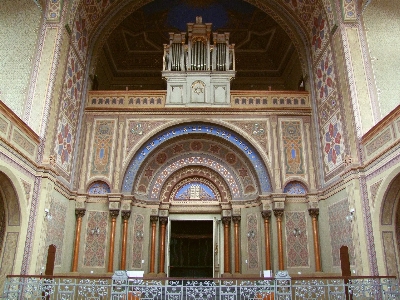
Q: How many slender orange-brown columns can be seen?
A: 10